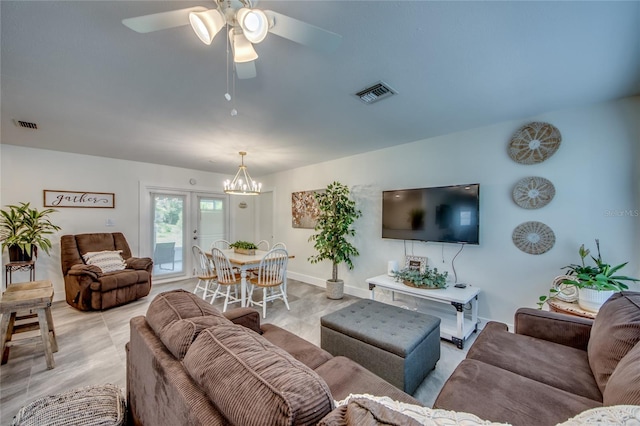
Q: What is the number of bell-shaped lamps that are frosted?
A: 3